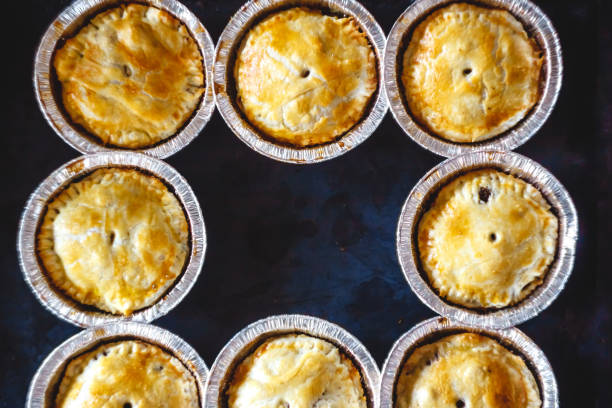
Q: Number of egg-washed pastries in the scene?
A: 8